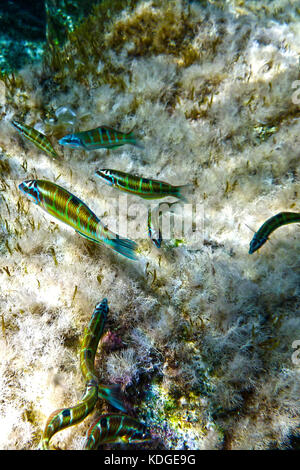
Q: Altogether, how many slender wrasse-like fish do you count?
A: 9